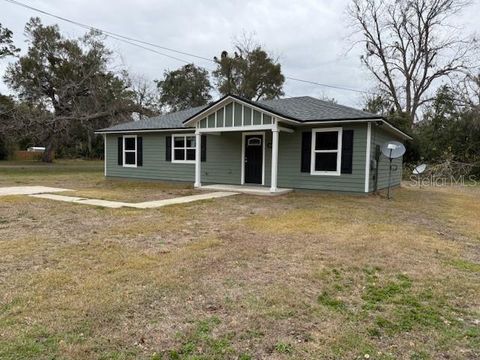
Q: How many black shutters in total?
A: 6